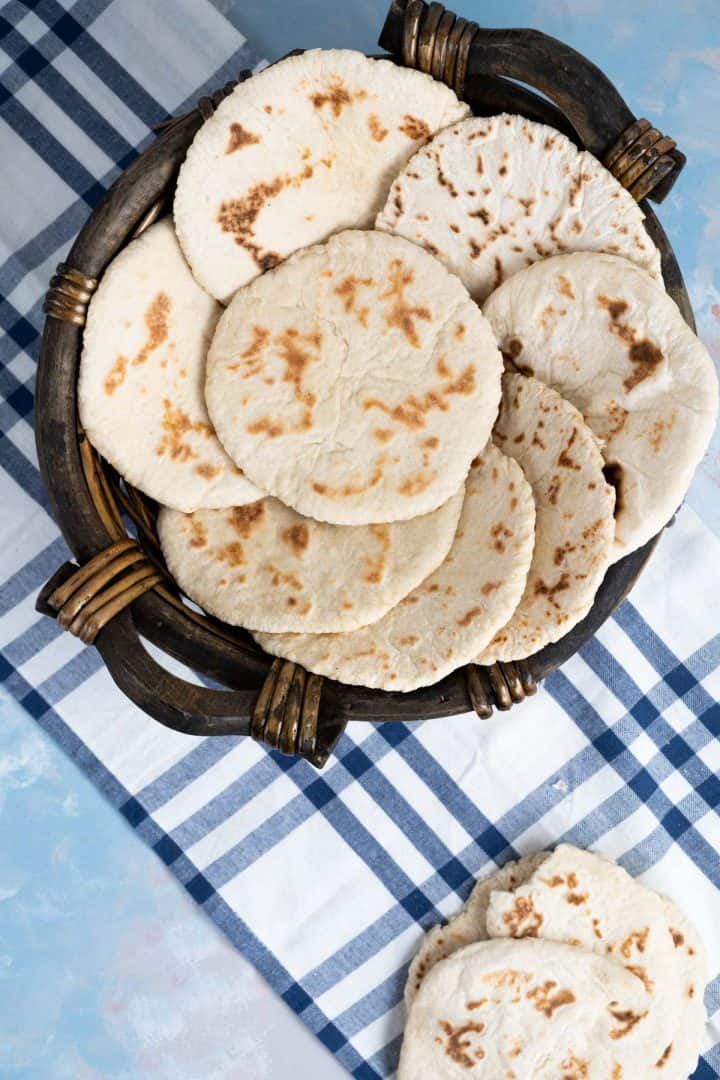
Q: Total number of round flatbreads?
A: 11